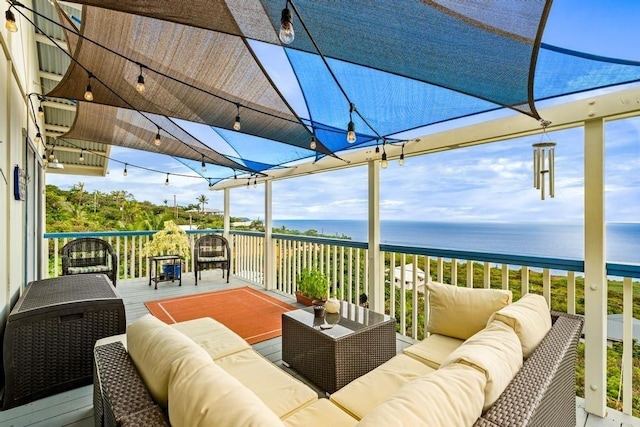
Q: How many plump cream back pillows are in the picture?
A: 6